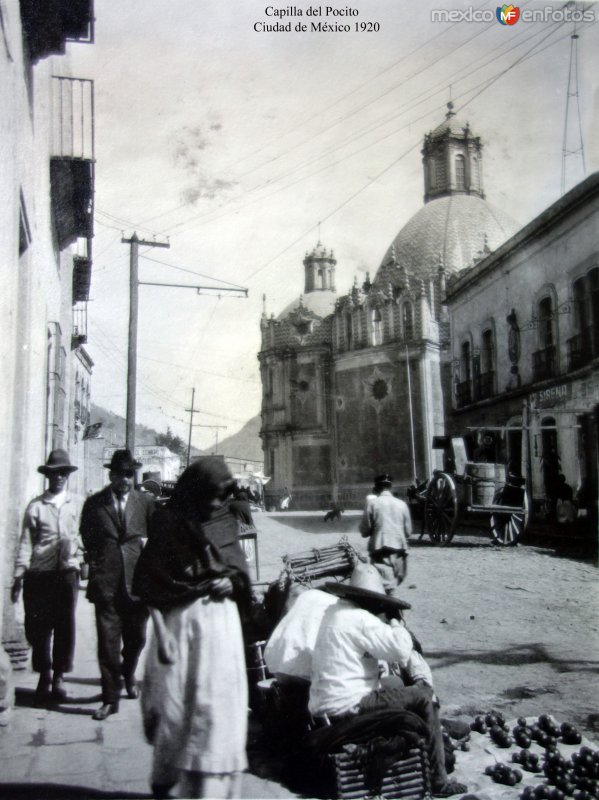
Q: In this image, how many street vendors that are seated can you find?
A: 2